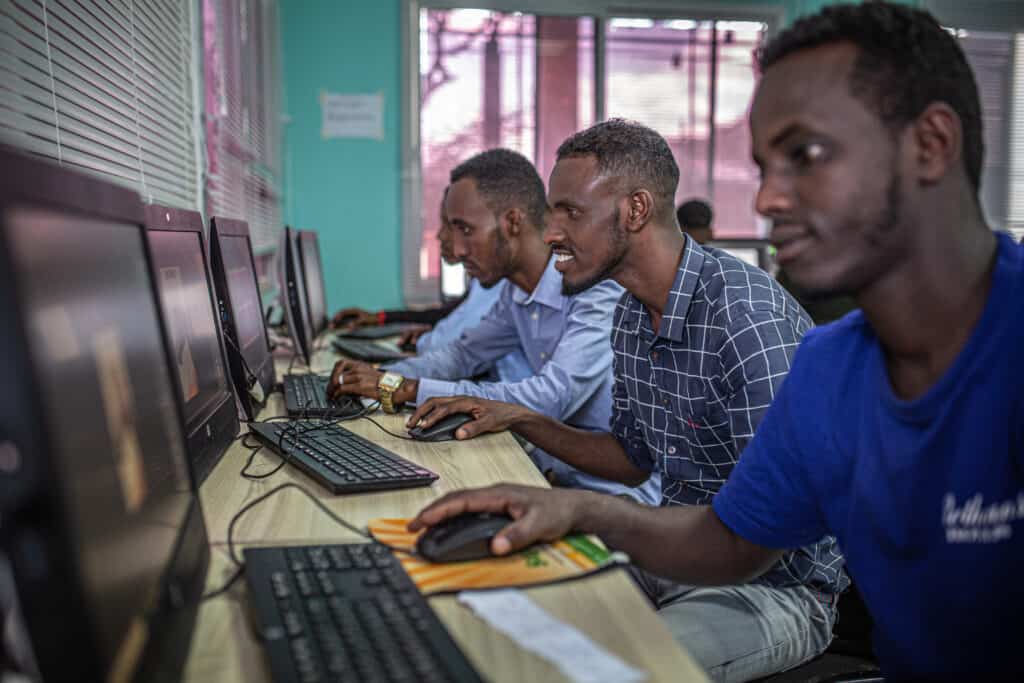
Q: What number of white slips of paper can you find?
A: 2